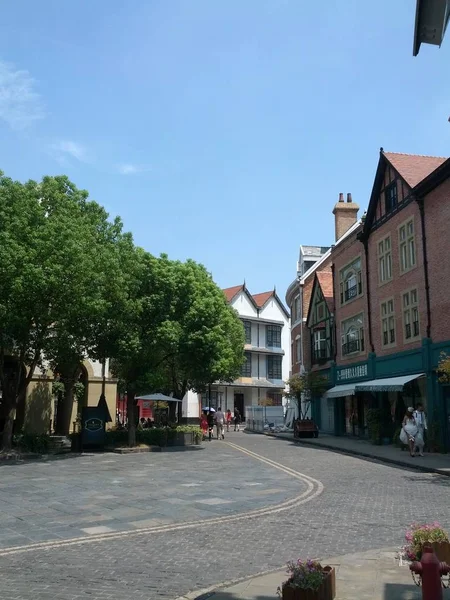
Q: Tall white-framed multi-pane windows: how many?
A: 4